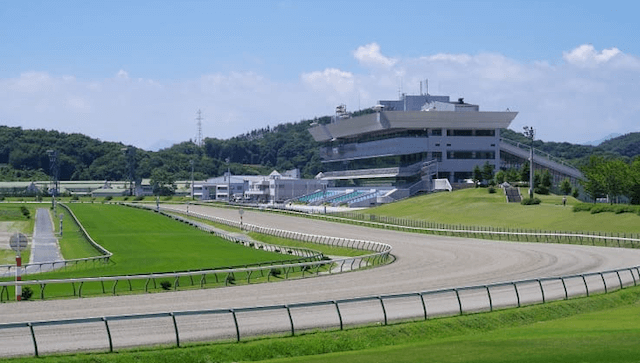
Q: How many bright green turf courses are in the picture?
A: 1